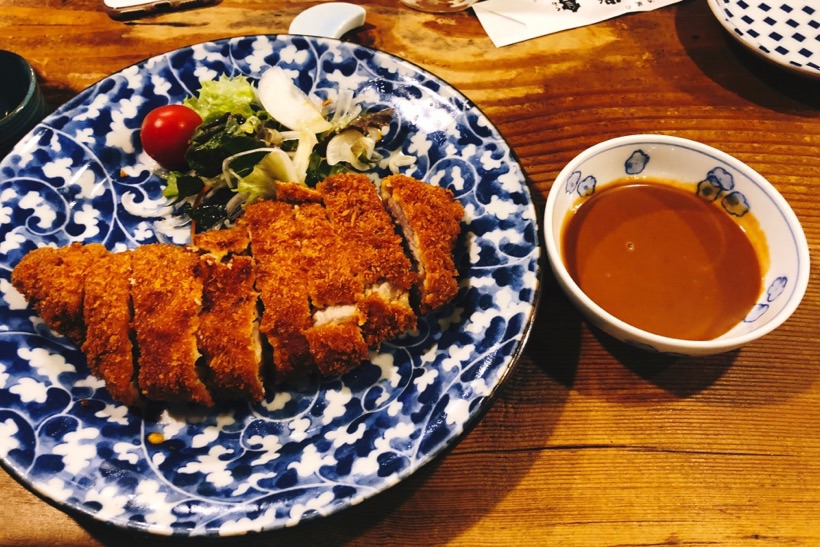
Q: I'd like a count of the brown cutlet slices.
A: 8